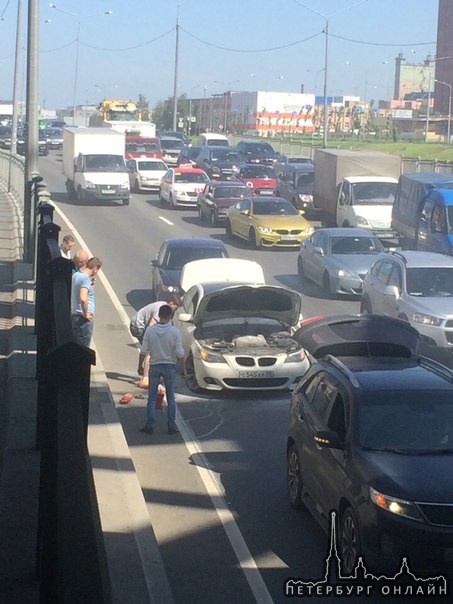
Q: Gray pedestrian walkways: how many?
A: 1